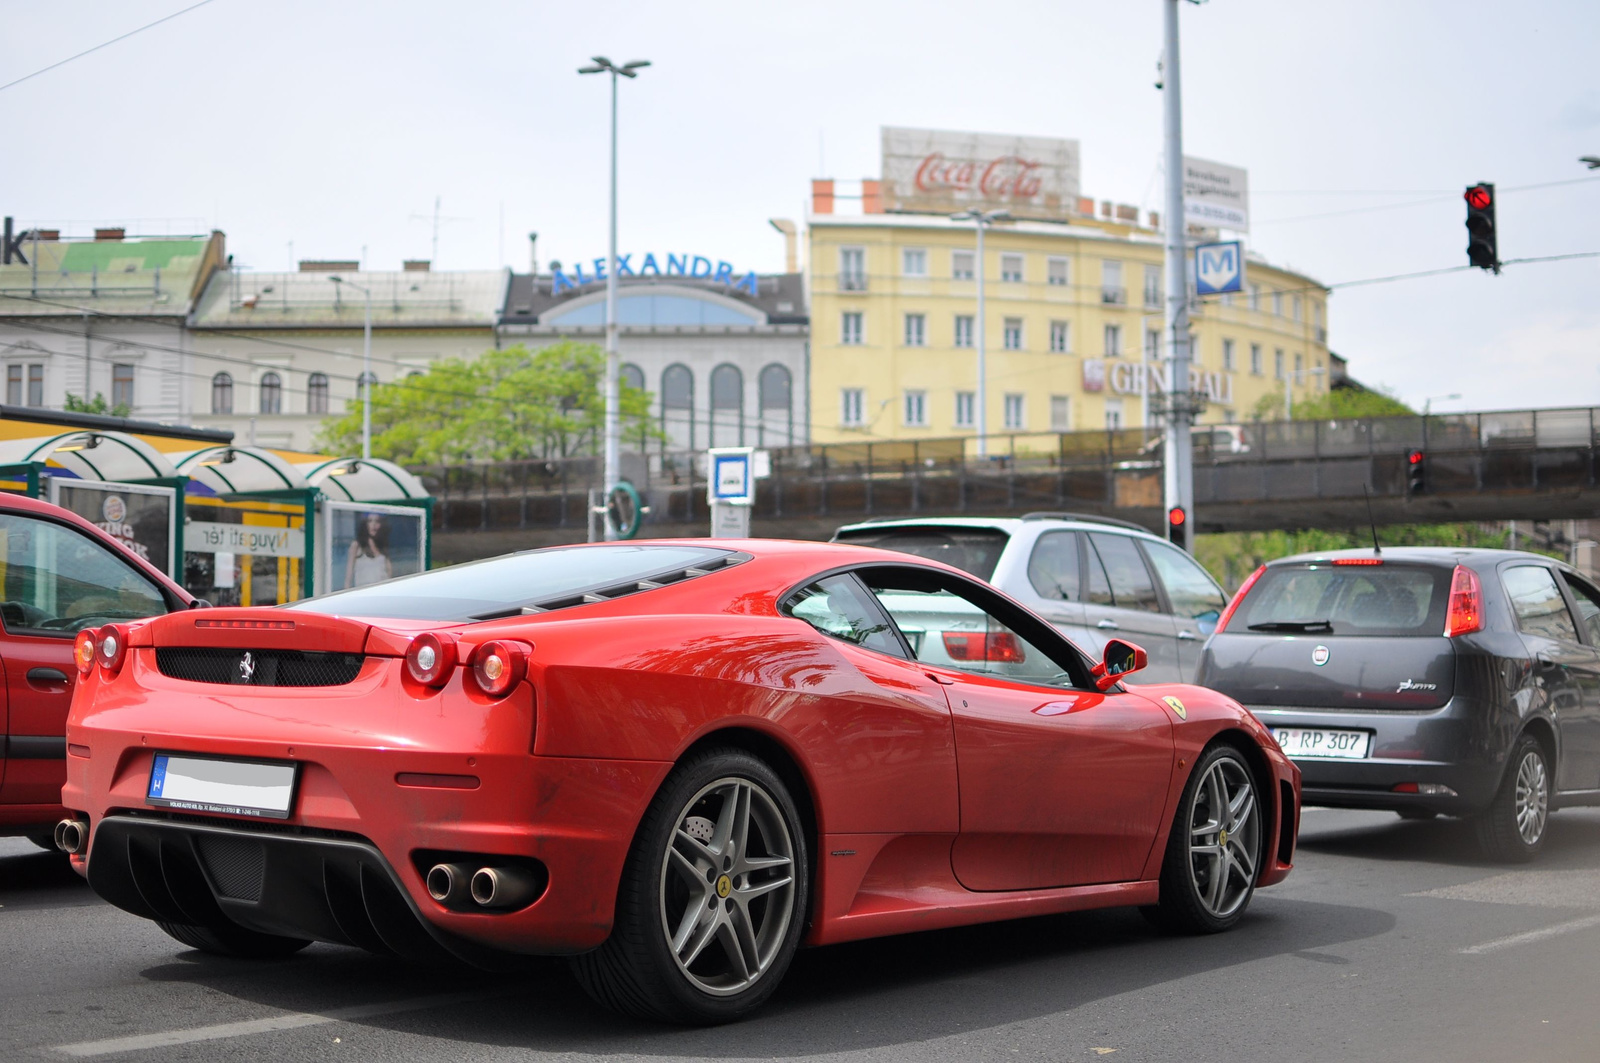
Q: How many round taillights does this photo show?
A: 4